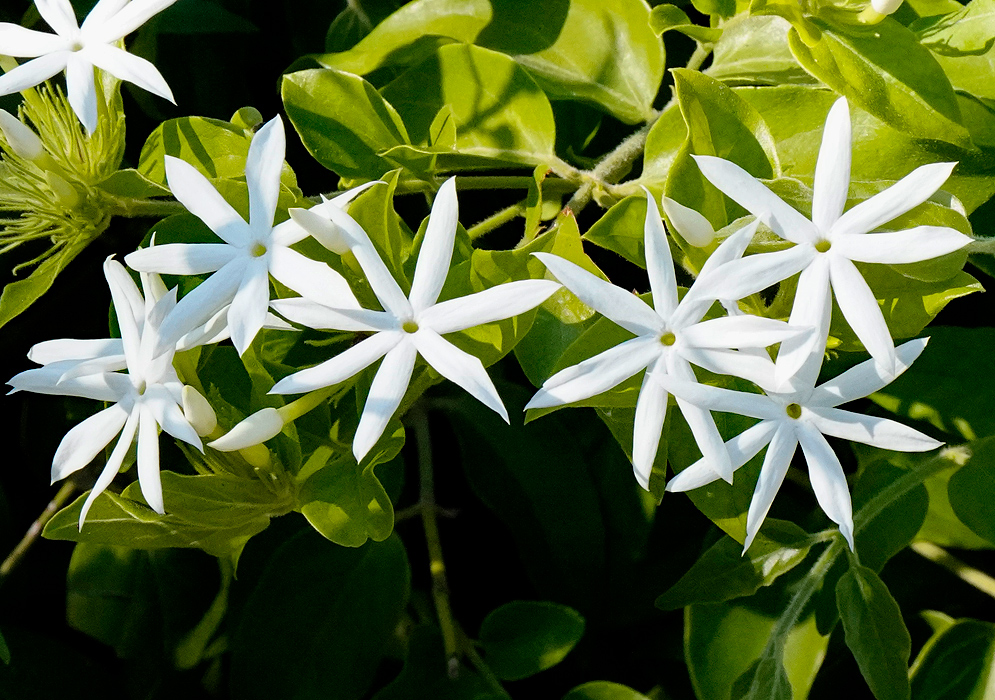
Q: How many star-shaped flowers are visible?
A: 7